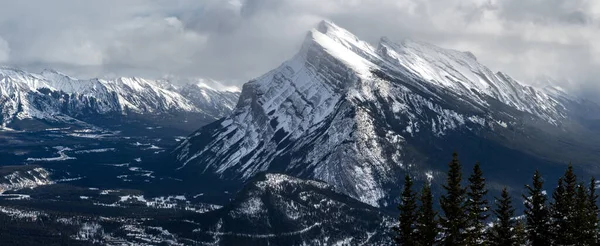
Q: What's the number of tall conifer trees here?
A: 10